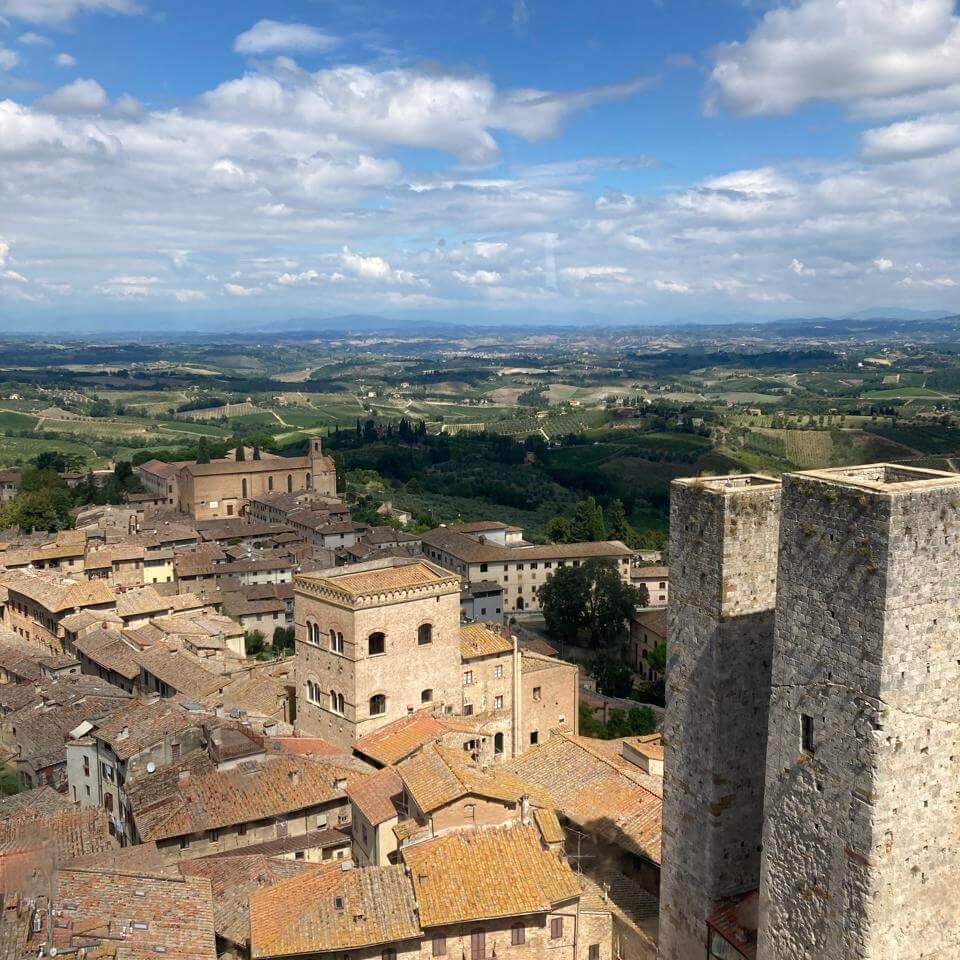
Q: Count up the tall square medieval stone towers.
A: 2